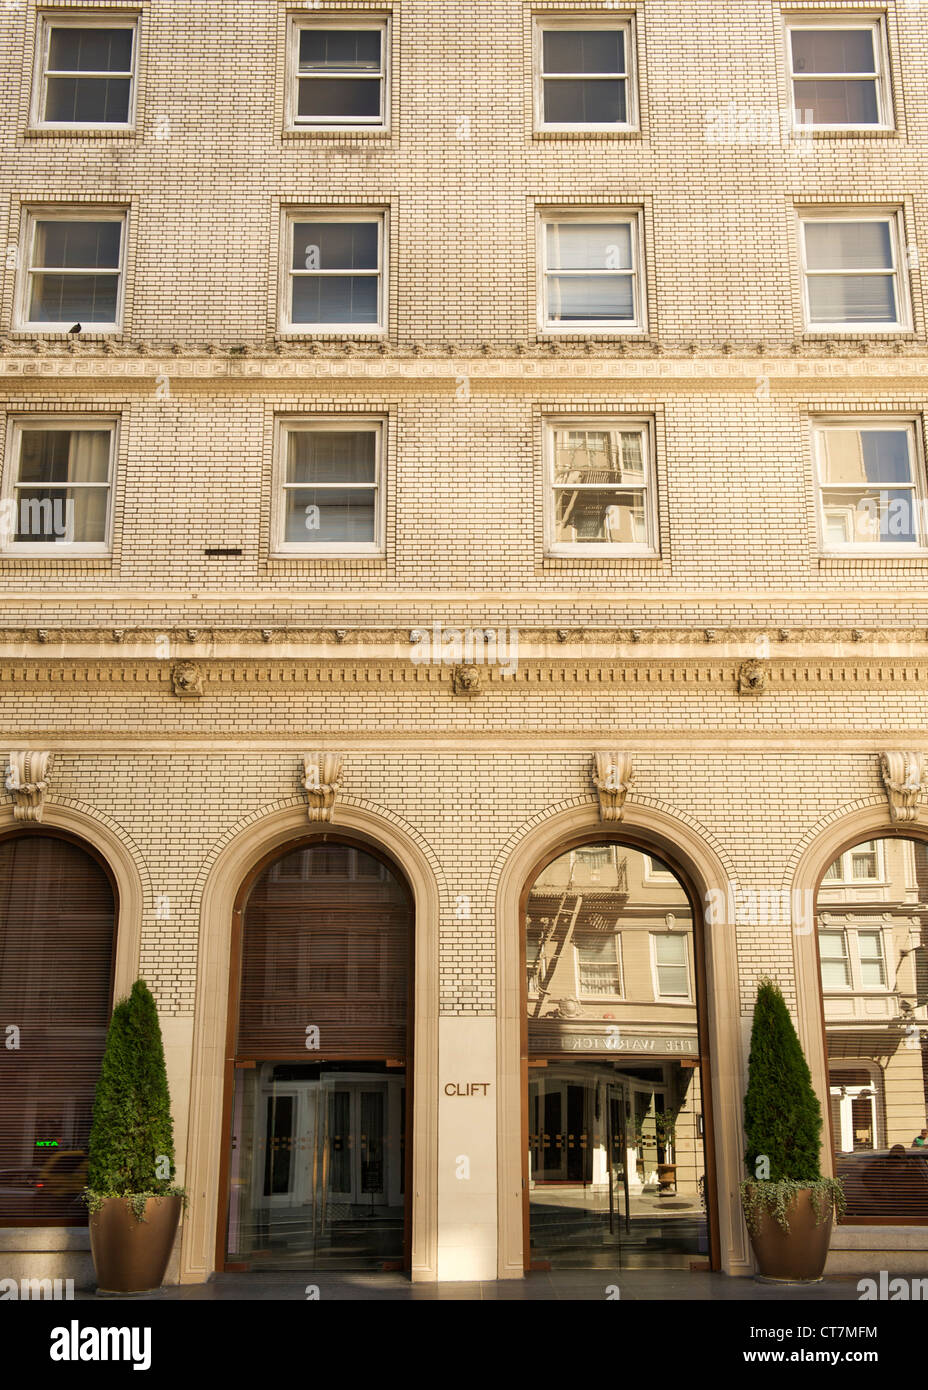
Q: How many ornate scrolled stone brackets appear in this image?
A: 4